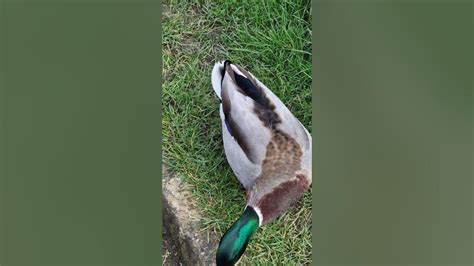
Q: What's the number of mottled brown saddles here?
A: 1